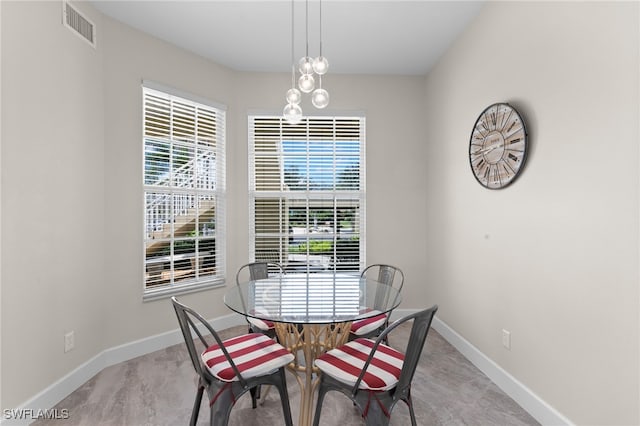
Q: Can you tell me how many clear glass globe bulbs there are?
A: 6